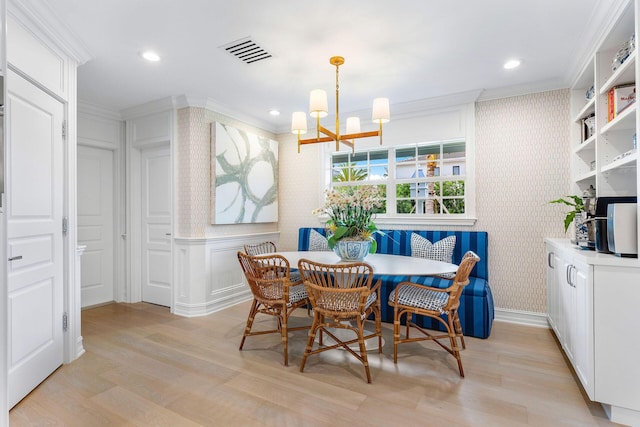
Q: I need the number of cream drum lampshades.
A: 4